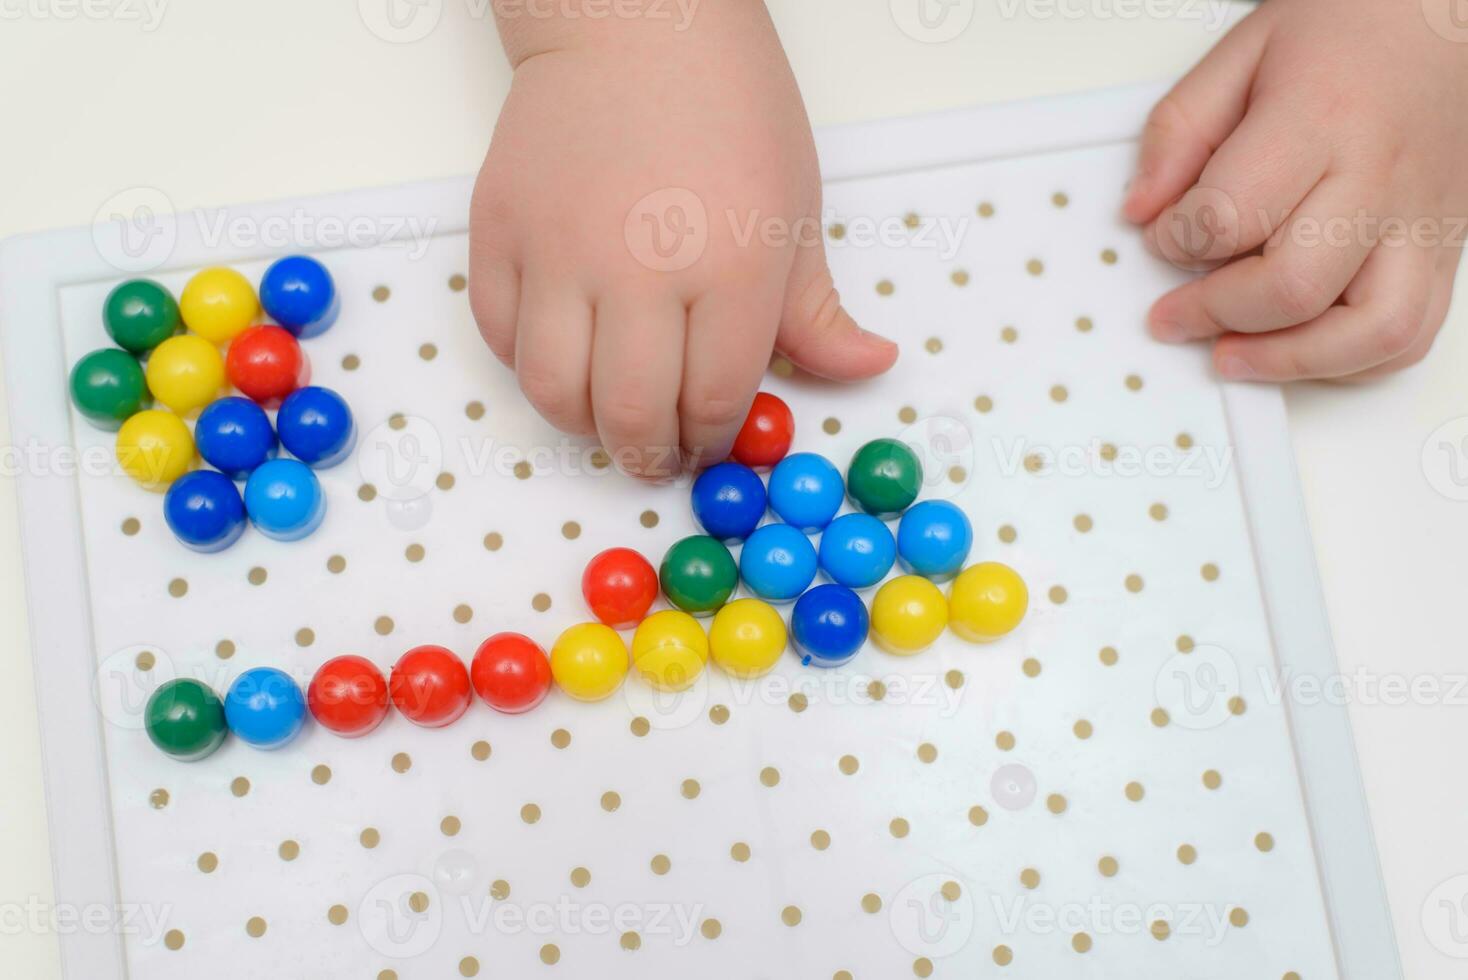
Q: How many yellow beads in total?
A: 8